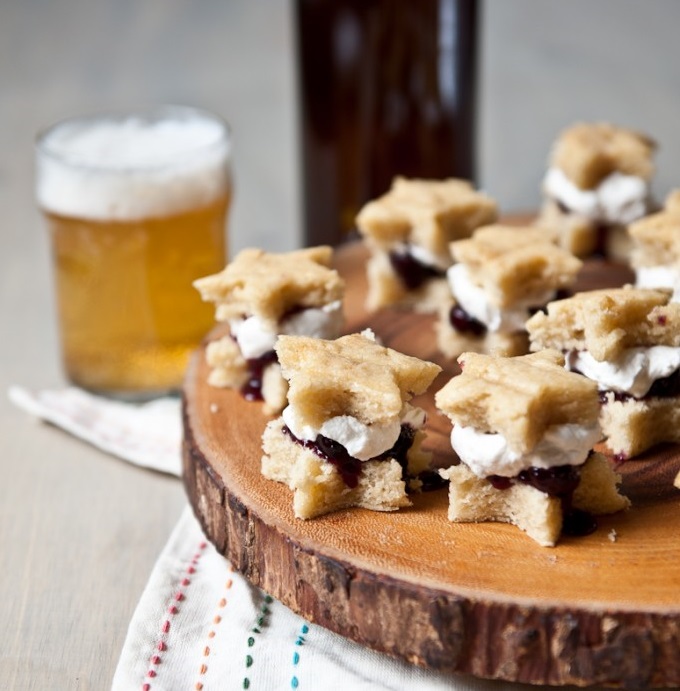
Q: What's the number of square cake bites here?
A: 0